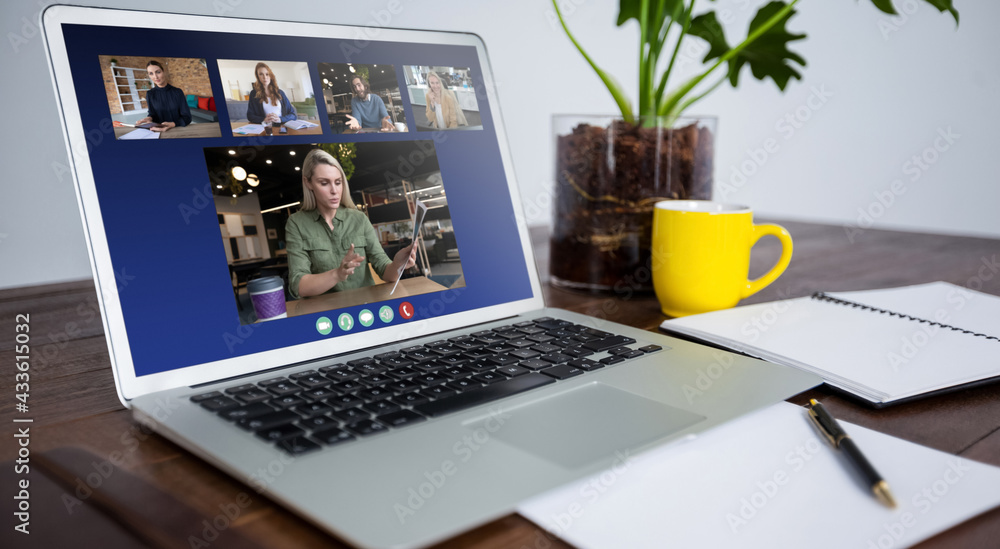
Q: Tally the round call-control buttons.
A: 5